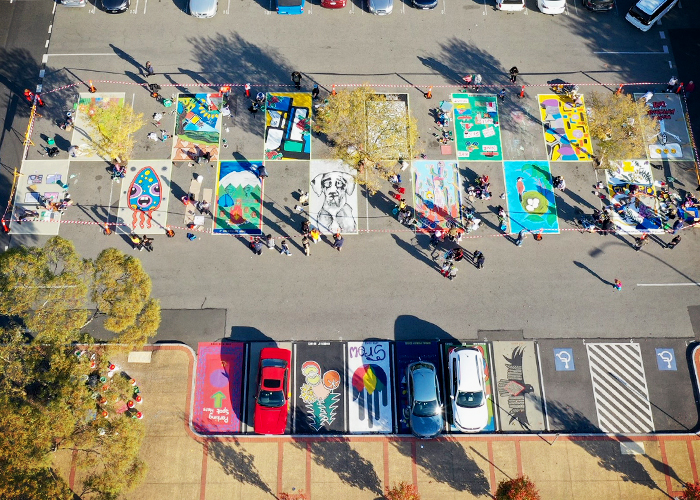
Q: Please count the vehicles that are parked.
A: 13